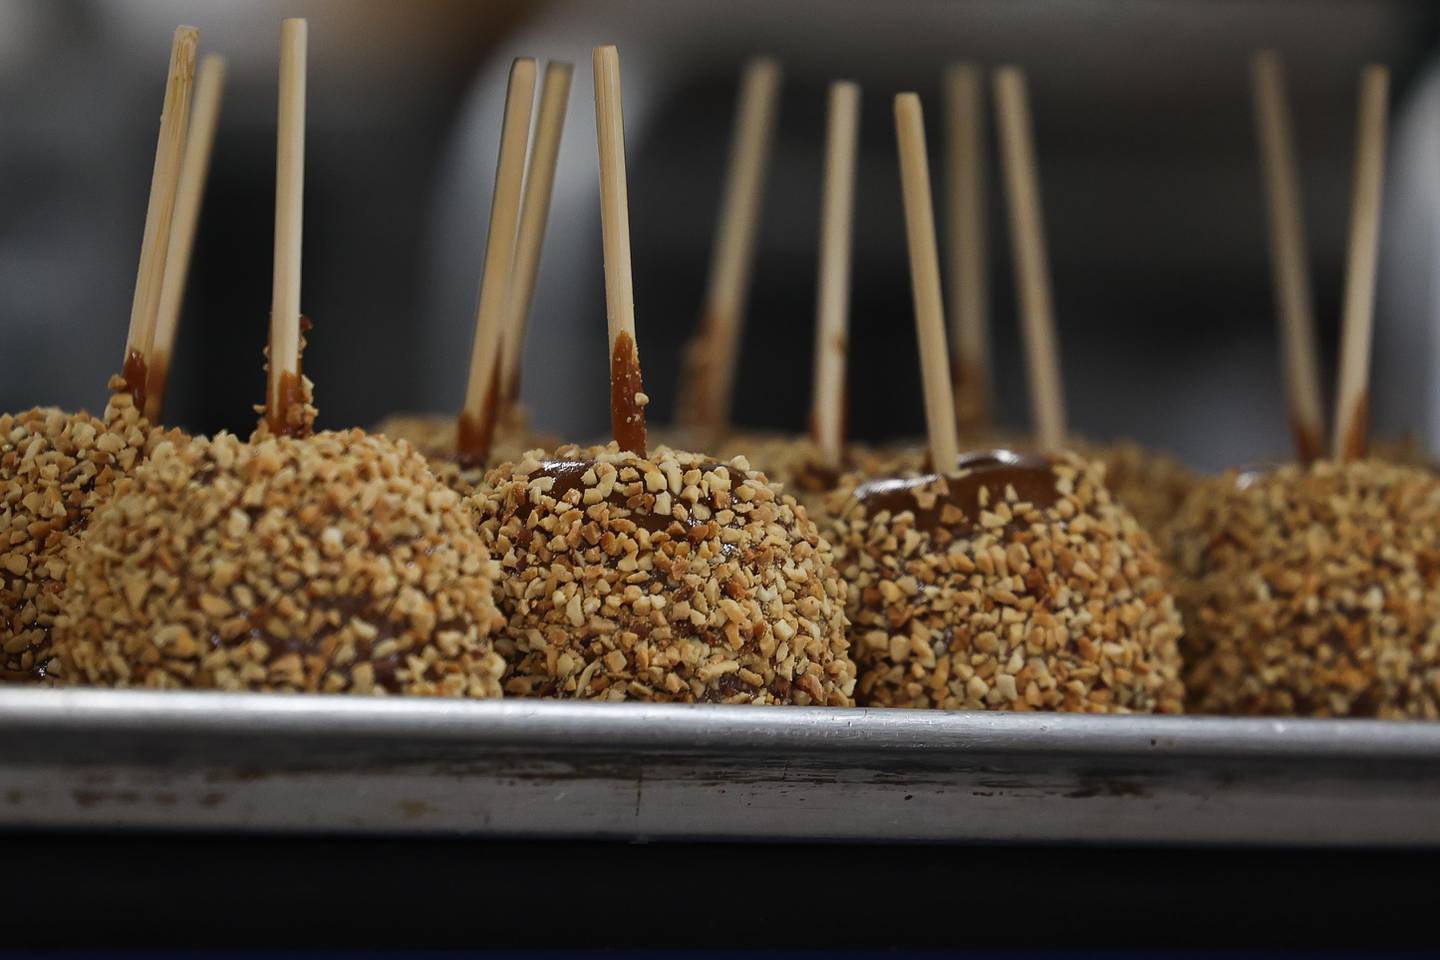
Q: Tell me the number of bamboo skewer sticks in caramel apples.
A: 13